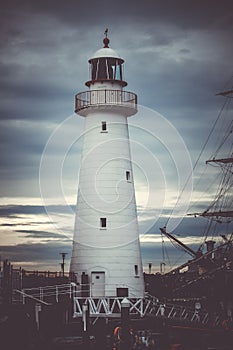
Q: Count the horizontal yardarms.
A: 3